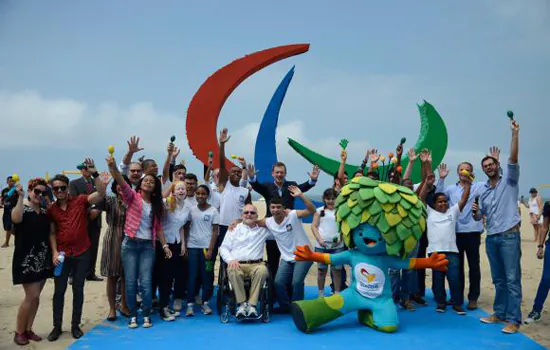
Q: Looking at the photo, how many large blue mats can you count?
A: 1